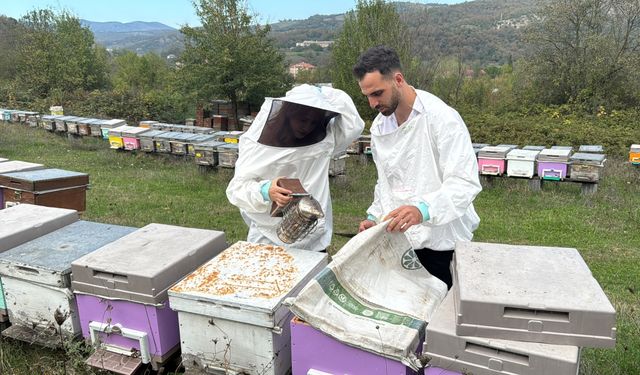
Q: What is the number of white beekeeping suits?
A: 2